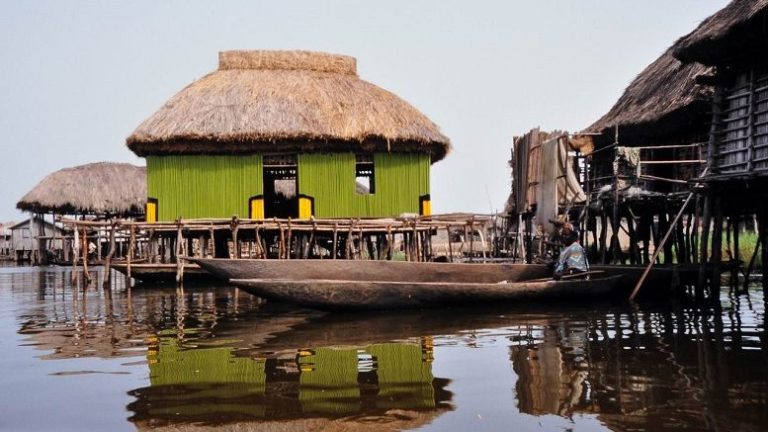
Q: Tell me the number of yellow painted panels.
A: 4